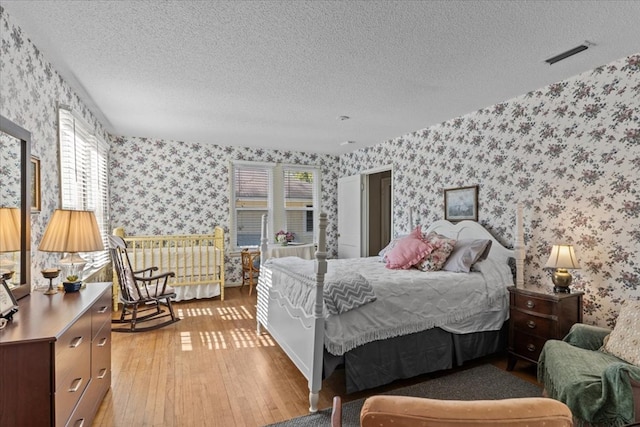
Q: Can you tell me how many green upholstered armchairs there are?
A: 1